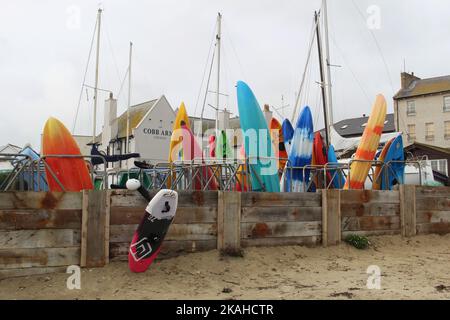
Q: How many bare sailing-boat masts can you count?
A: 5